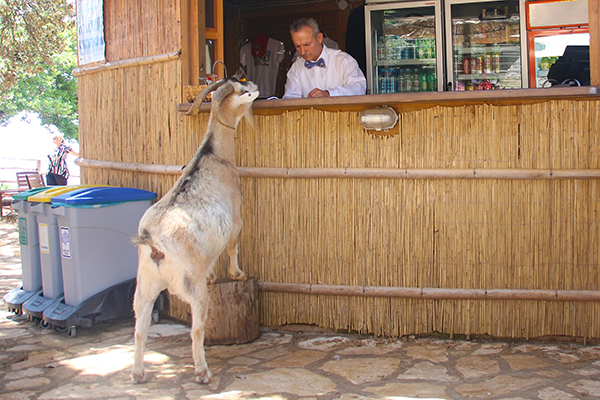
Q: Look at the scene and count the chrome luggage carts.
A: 0